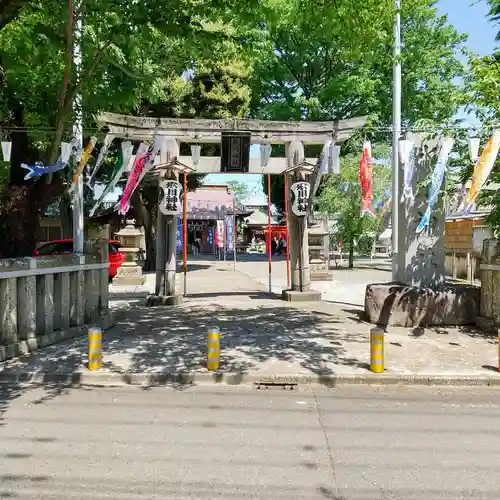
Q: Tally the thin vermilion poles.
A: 3